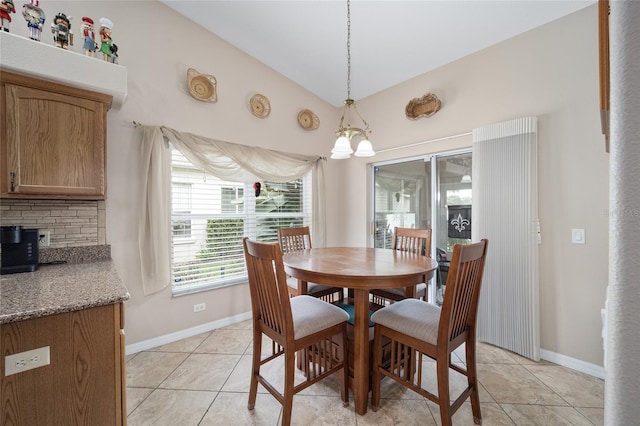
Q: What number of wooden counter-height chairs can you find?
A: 4